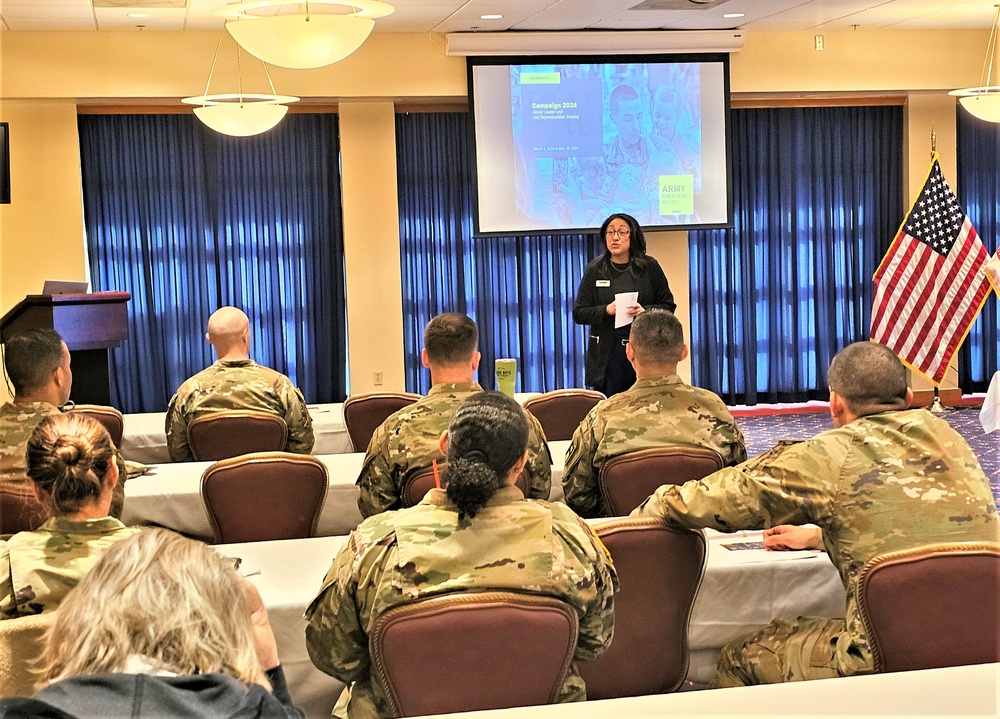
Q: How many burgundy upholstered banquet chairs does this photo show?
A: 11